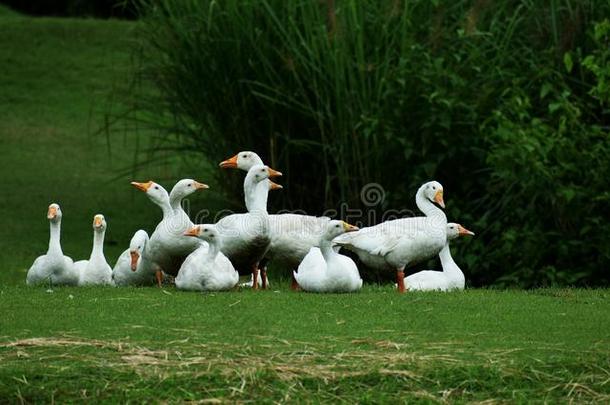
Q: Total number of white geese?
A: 12